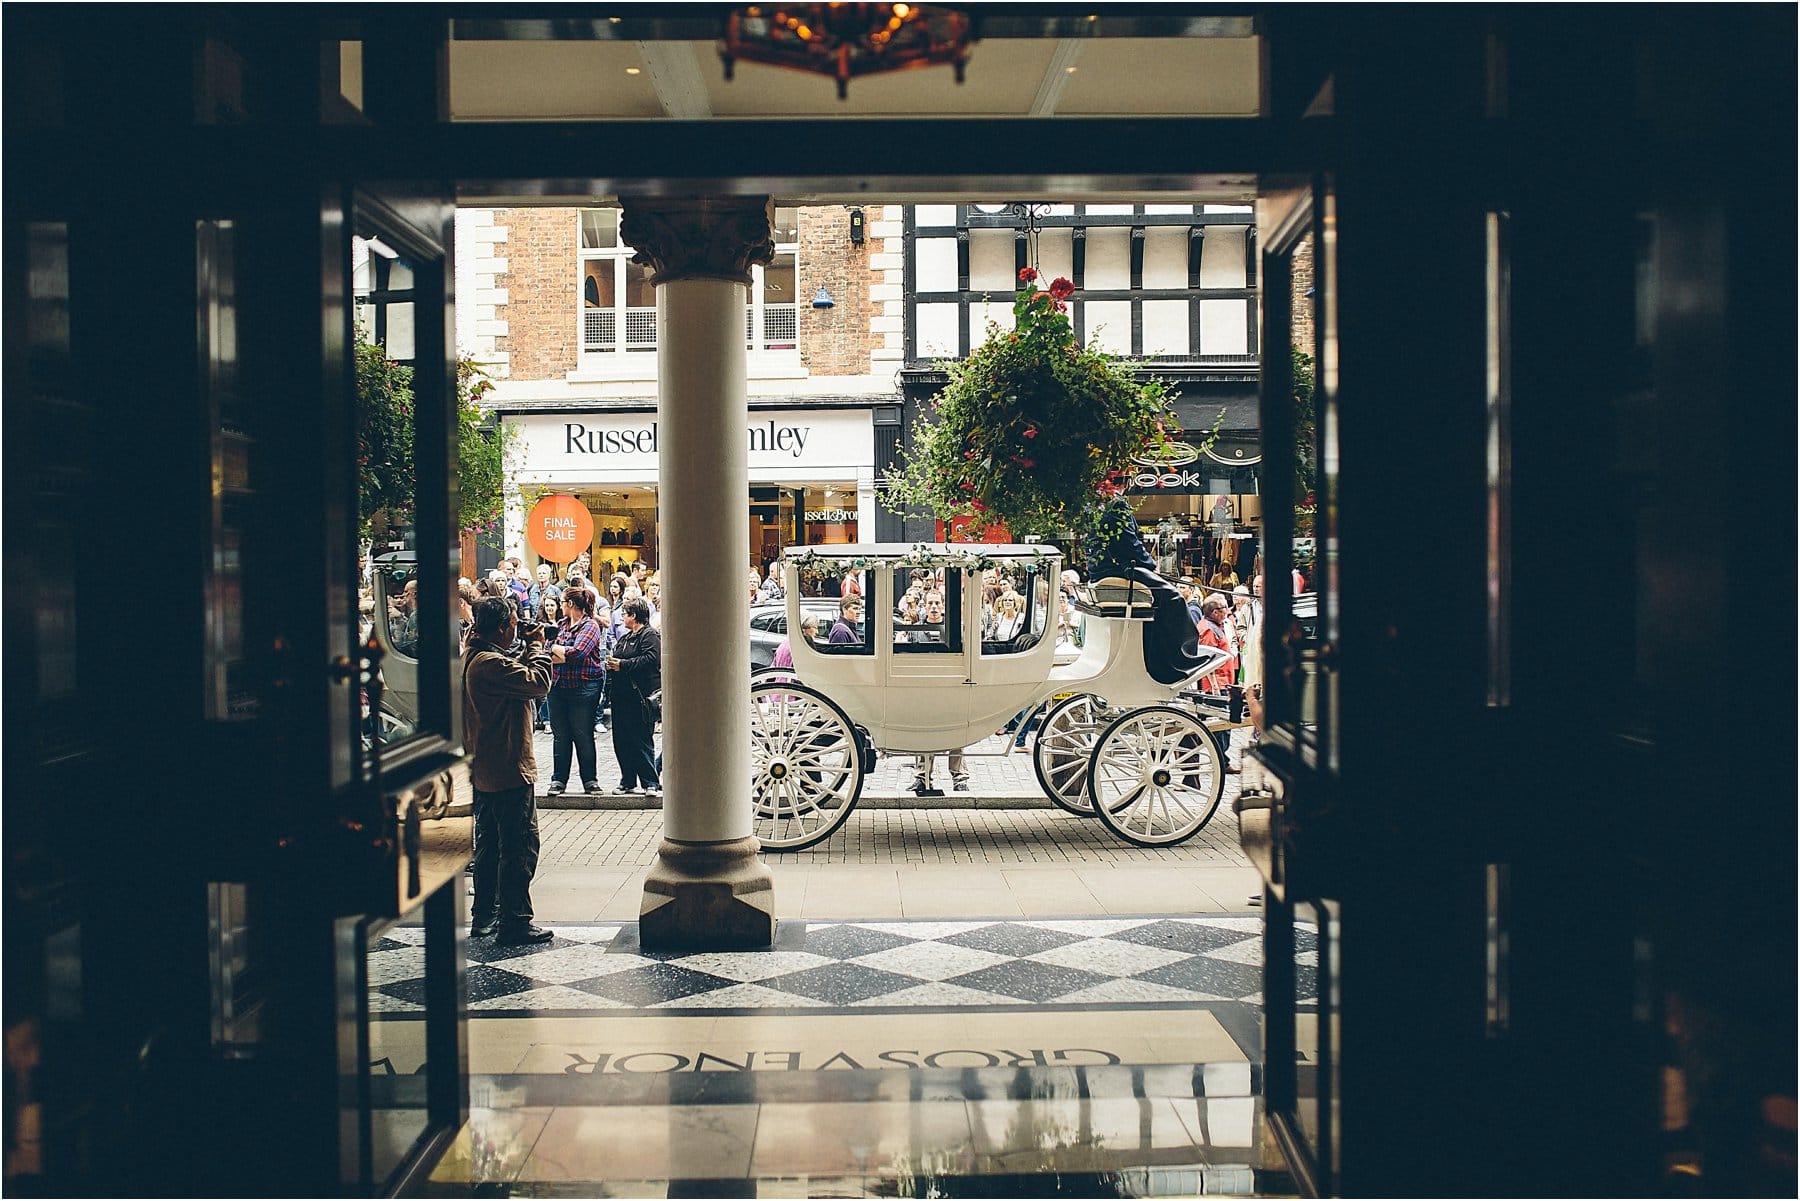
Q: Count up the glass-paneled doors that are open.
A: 2